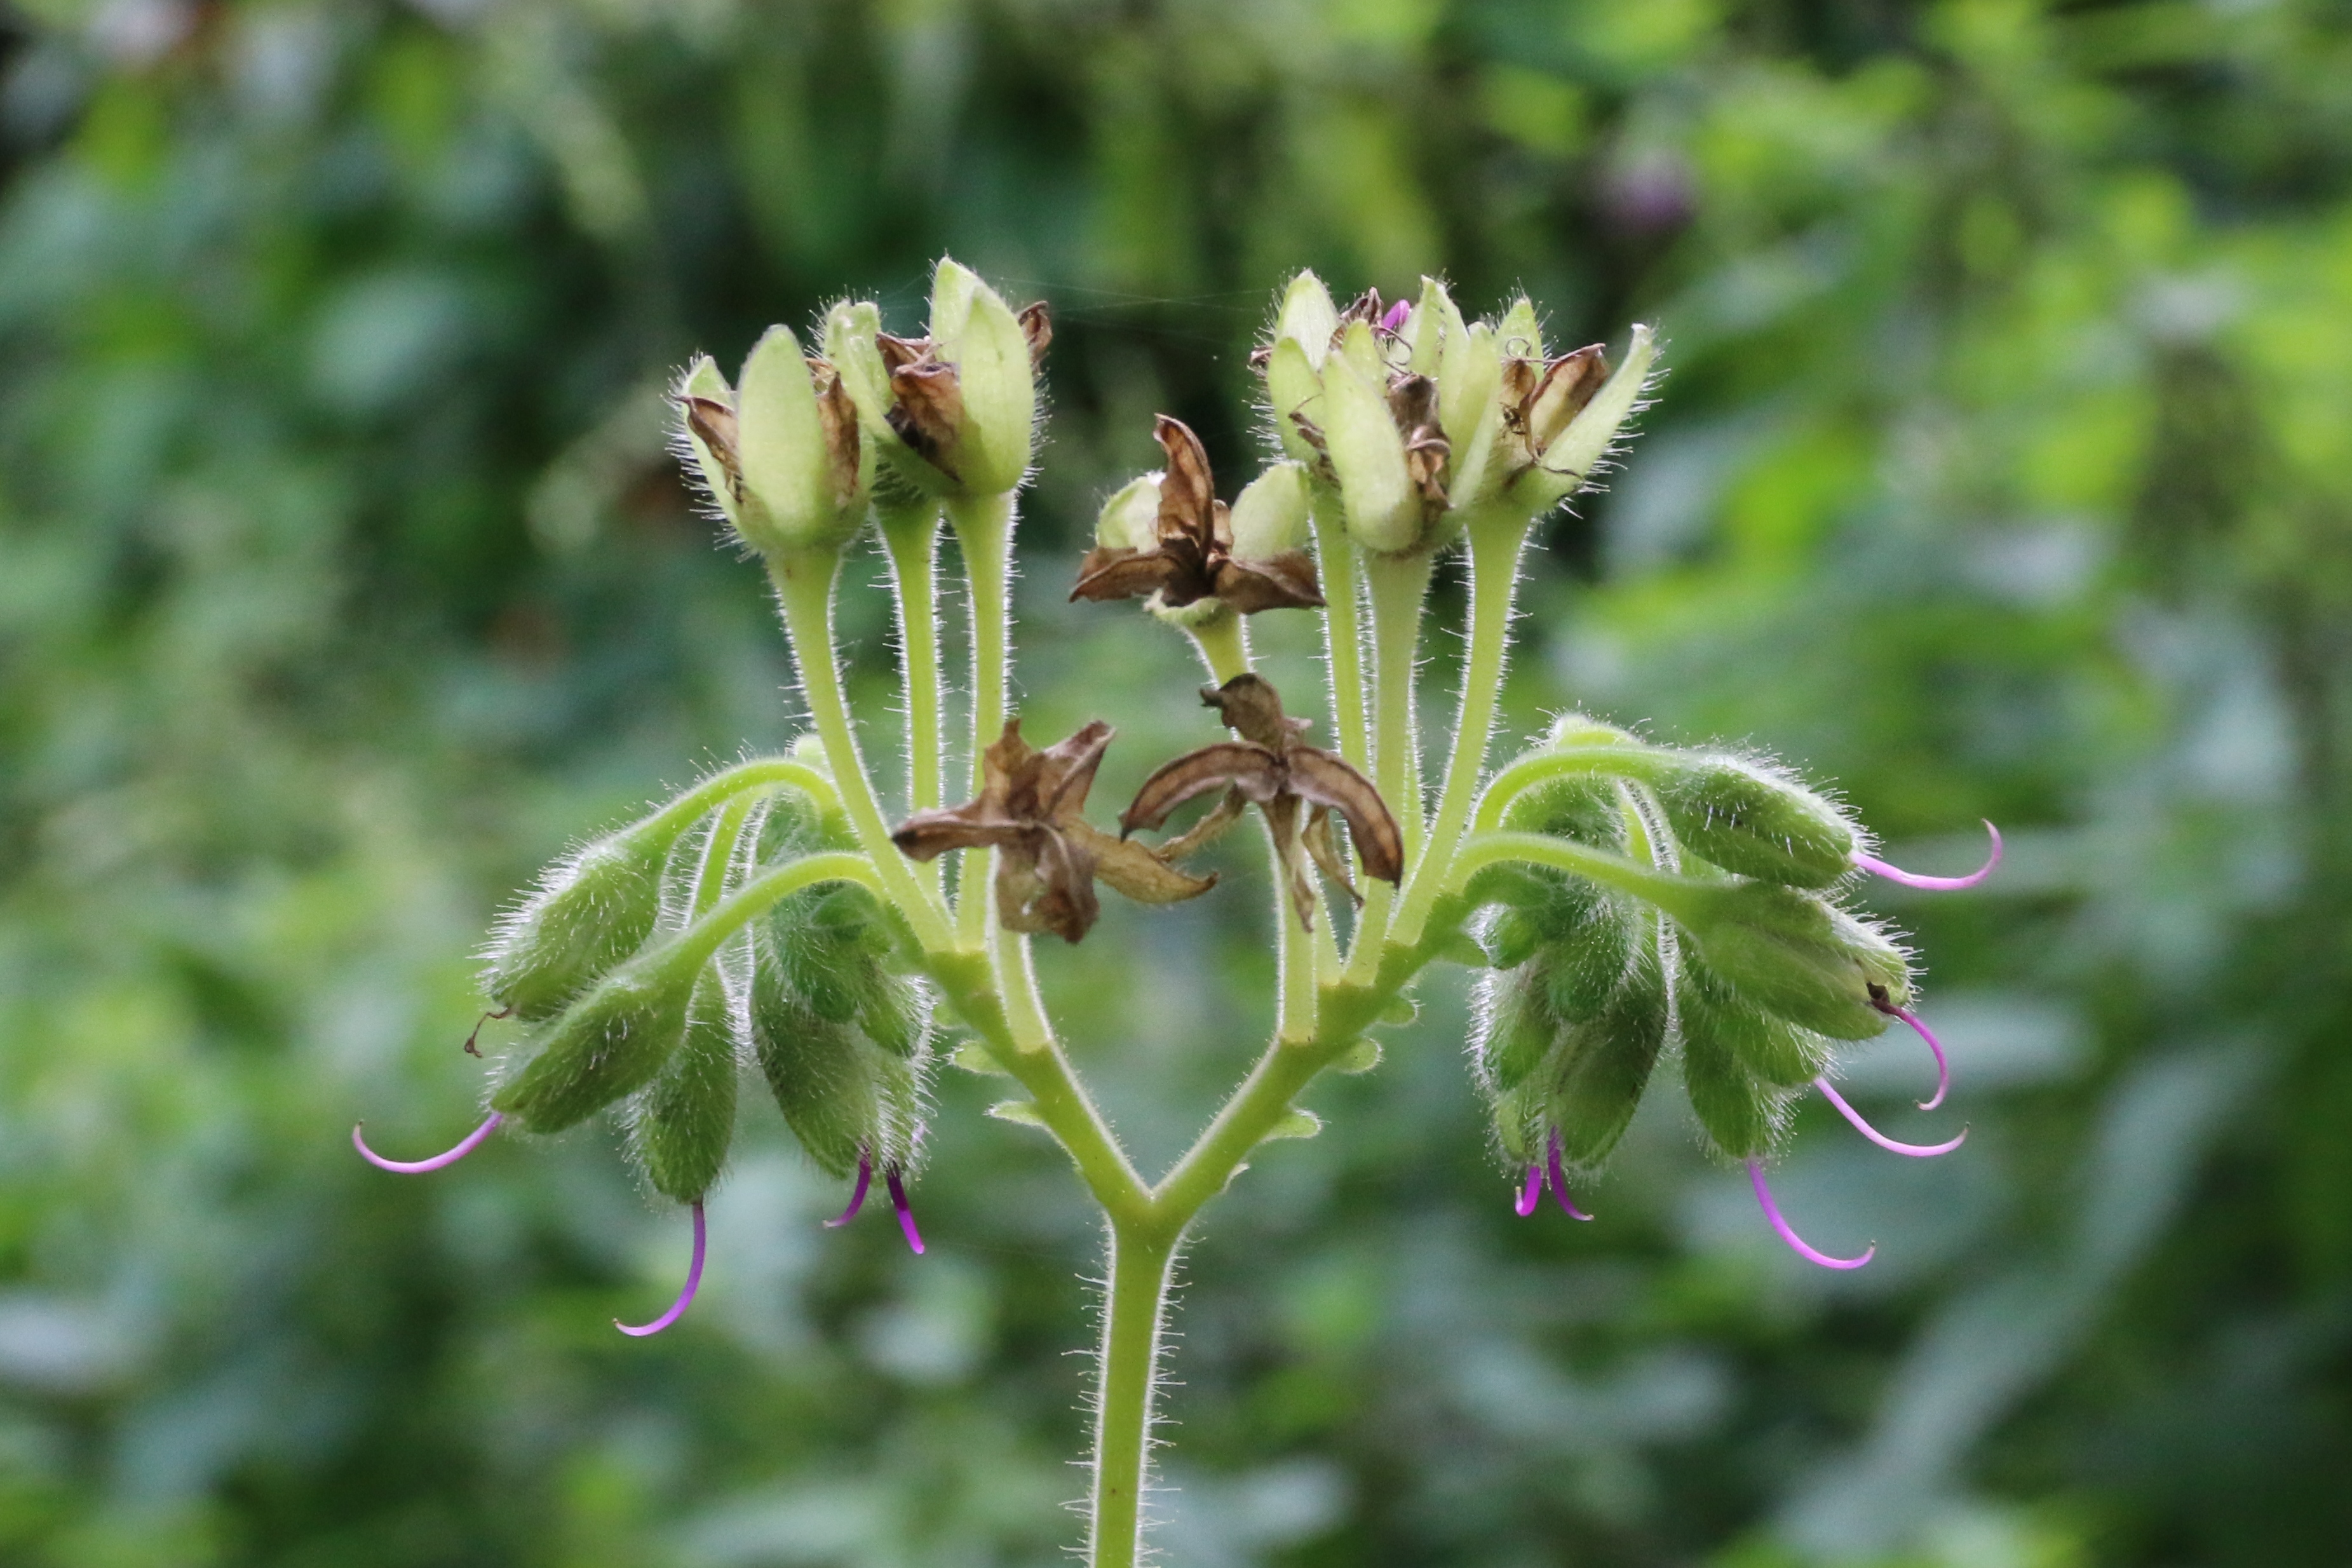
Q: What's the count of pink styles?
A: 10